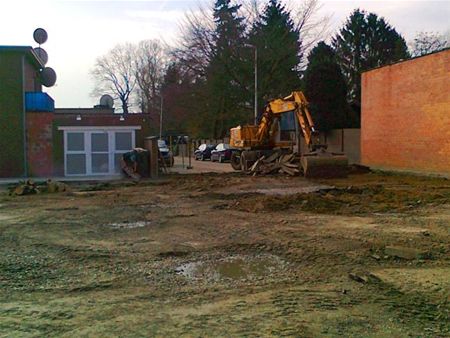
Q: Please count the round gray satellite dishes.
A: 4